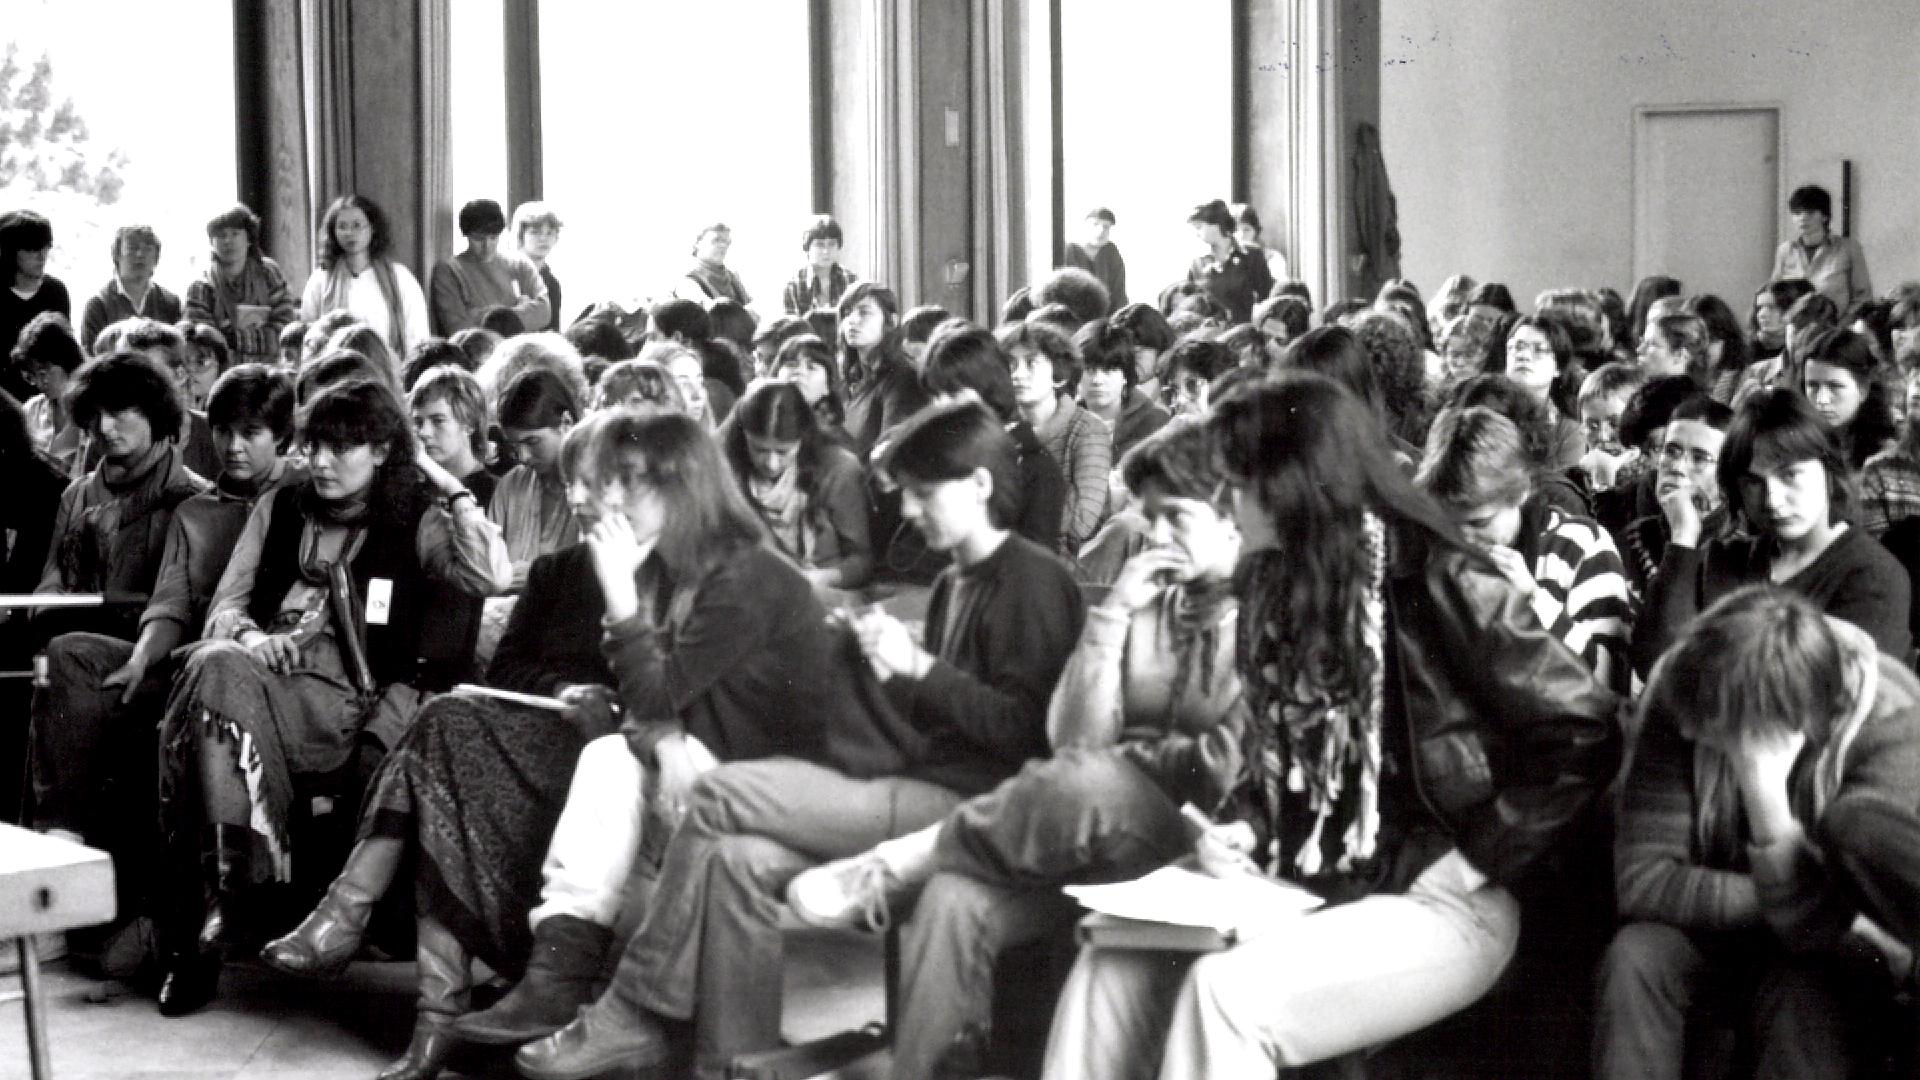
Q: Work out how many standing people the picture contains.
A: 12